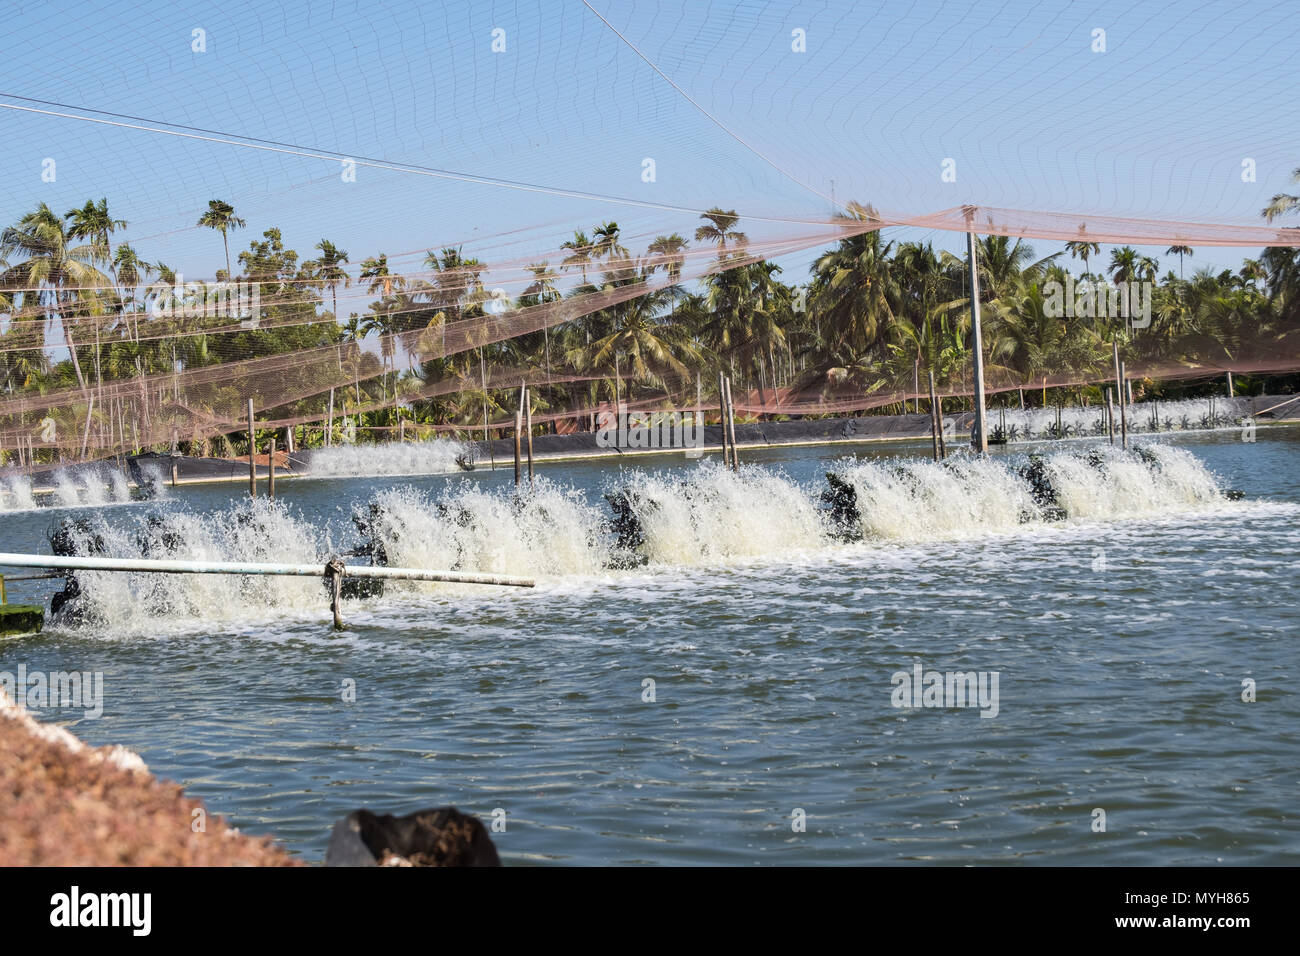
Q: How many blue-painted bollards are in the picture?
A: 0